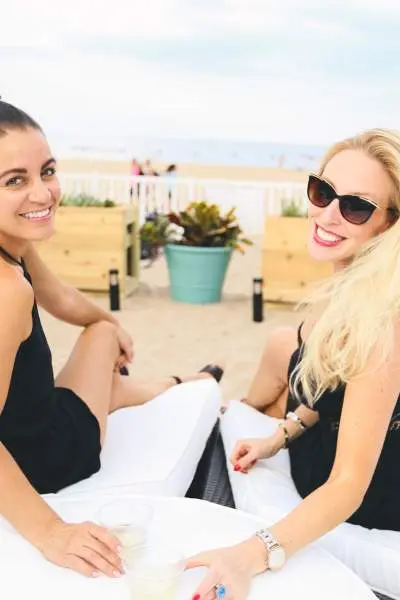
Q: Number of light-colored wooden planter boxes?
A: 2